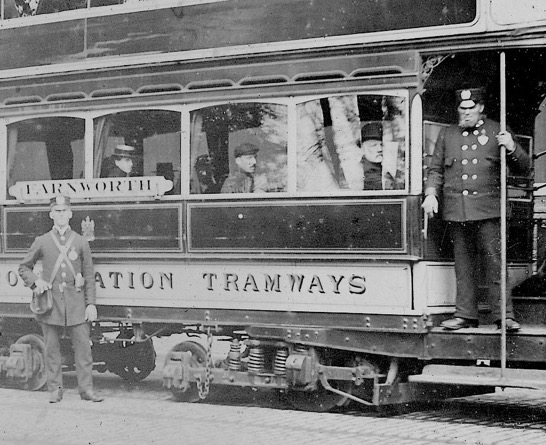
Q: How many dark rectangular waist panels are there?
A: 2